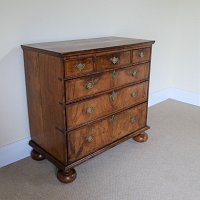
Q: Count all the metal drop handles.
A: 9